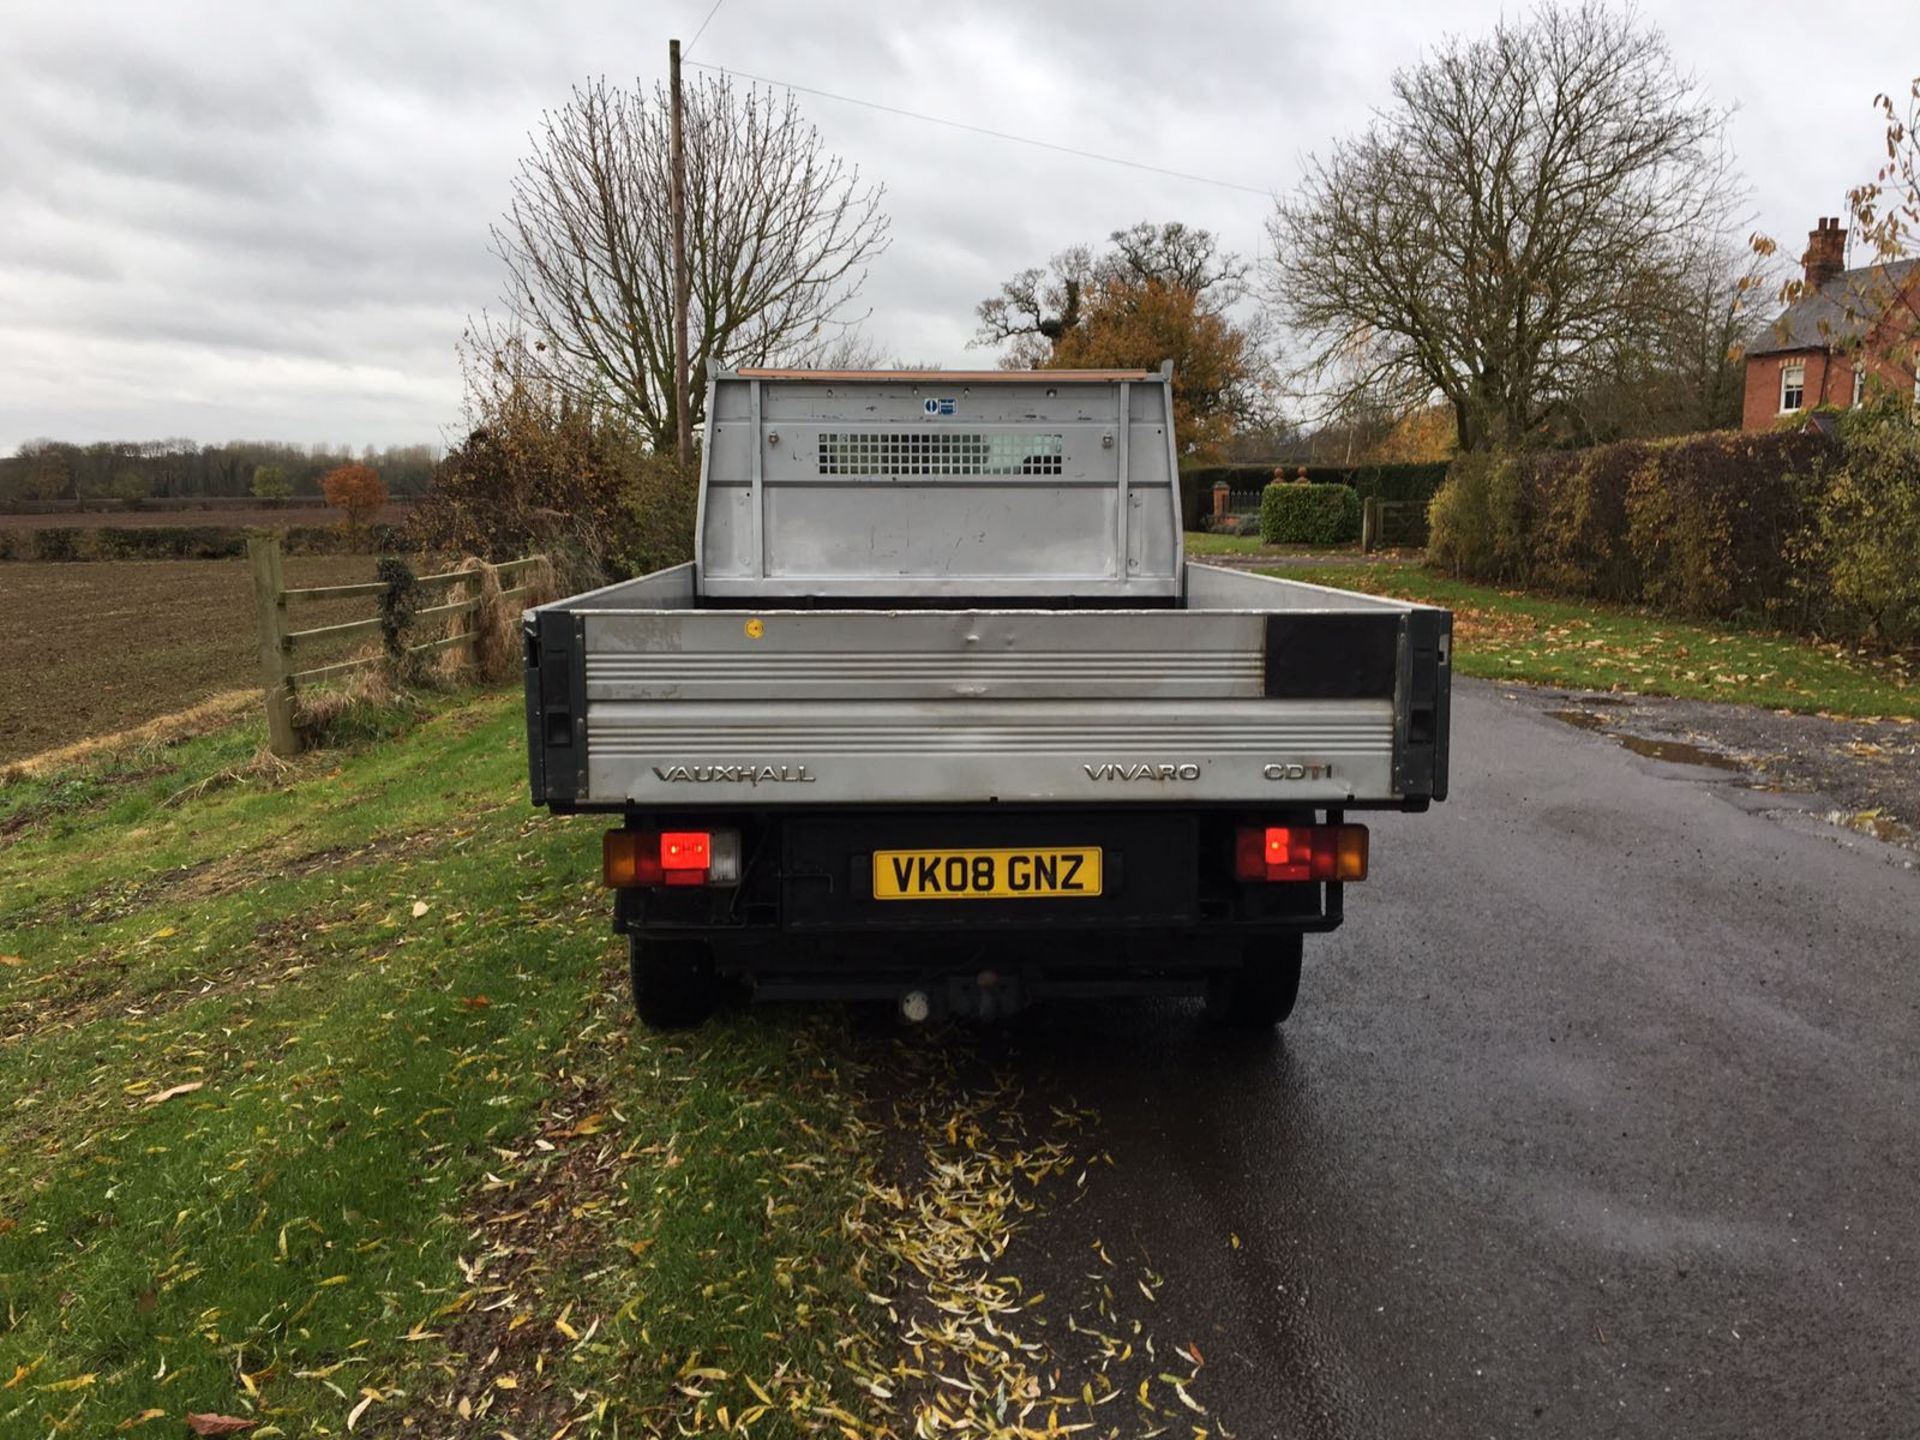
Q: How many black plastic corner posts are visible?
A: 2